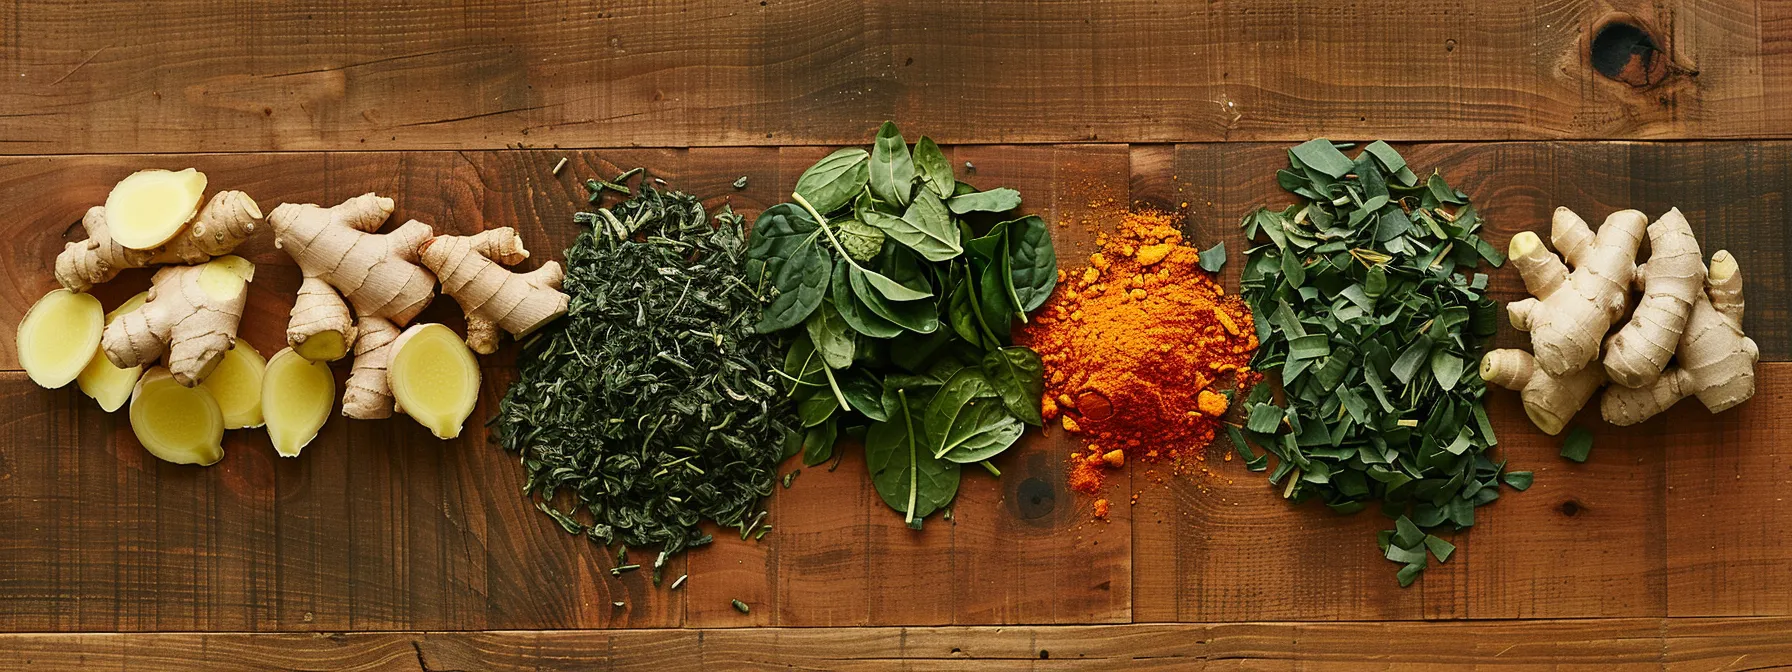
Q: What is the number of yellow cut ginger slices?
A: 7